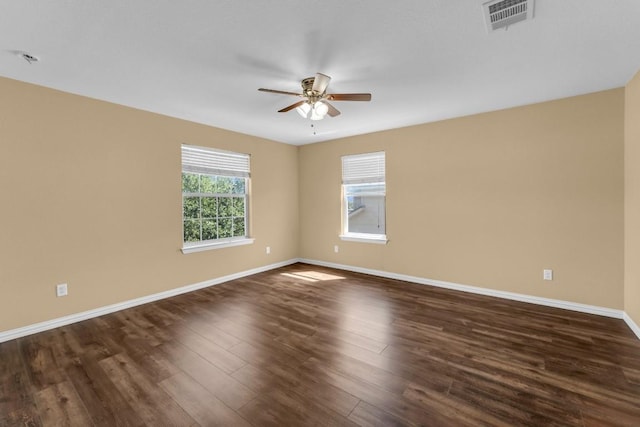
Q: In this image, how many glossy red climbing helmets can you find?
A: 0